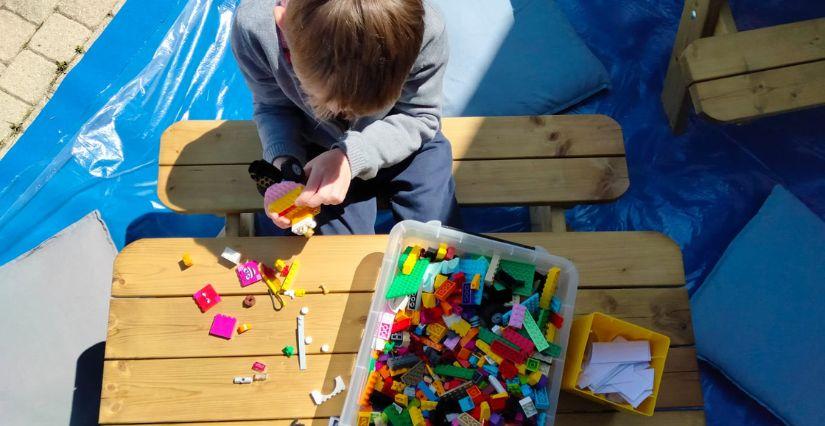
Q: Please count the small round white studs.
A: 3